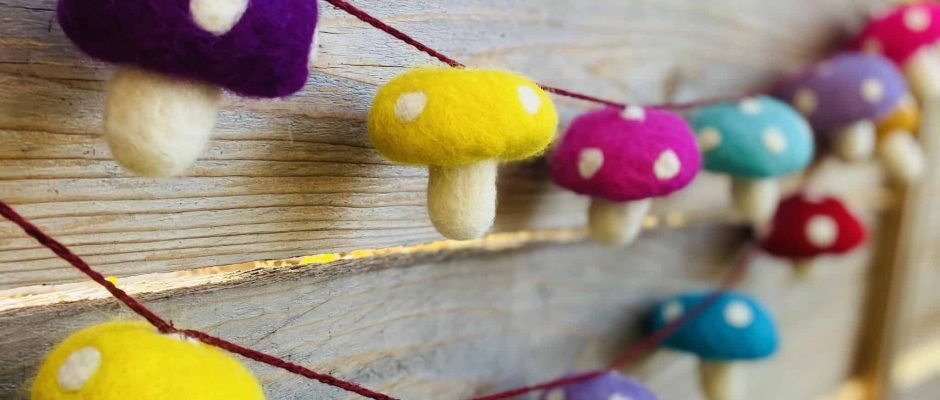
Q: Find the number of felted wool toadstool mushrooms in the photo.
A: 11